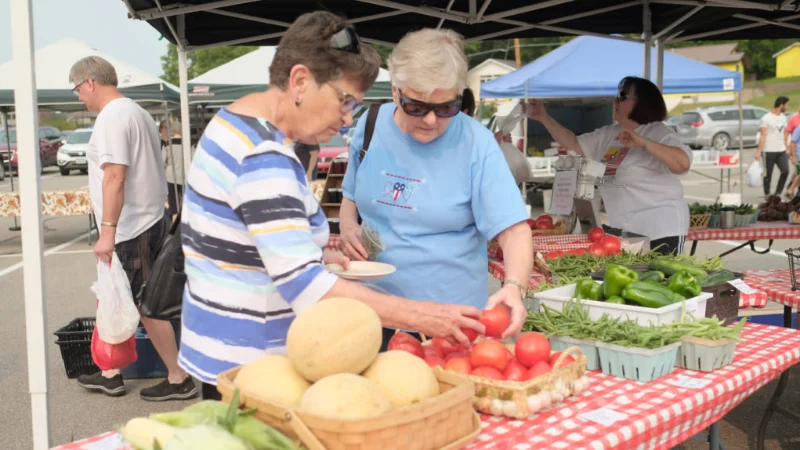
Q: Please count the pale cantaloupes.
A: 4